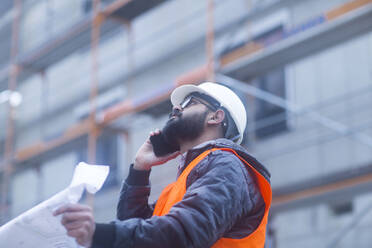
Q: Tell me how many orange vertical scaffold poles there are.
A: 3